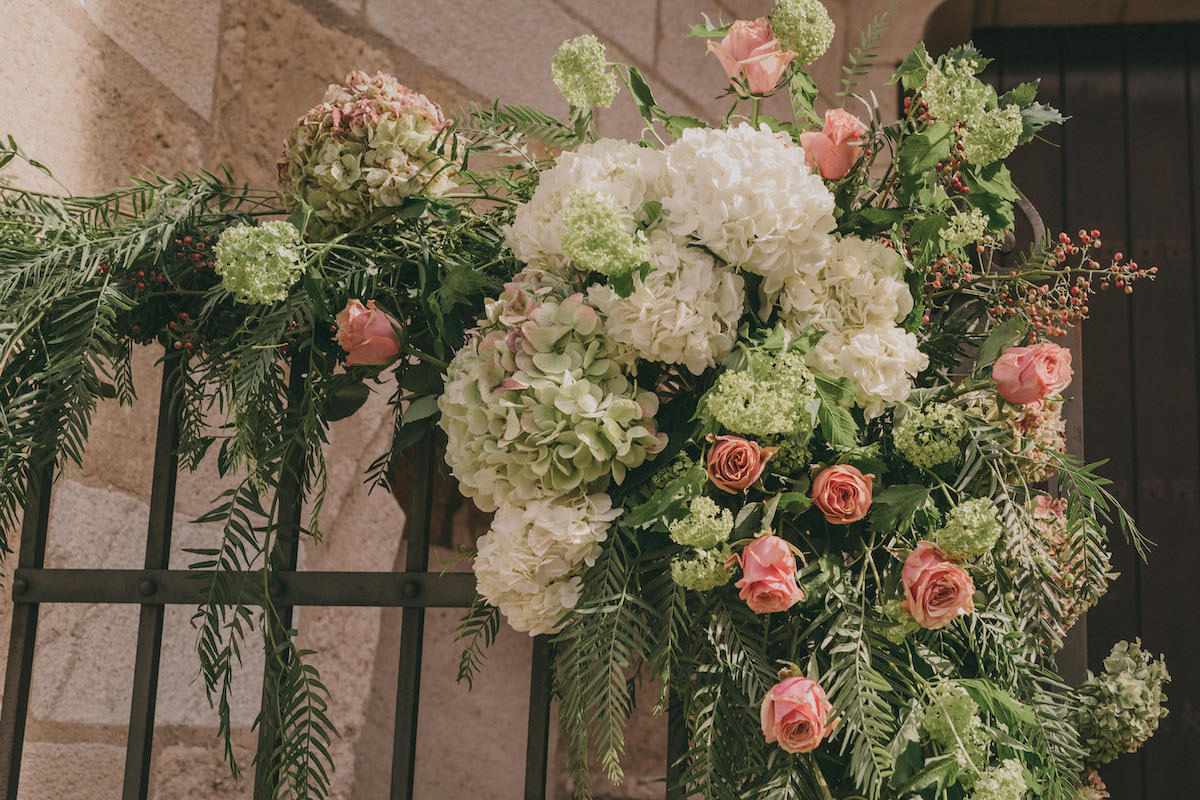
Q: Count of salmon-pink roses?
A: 9